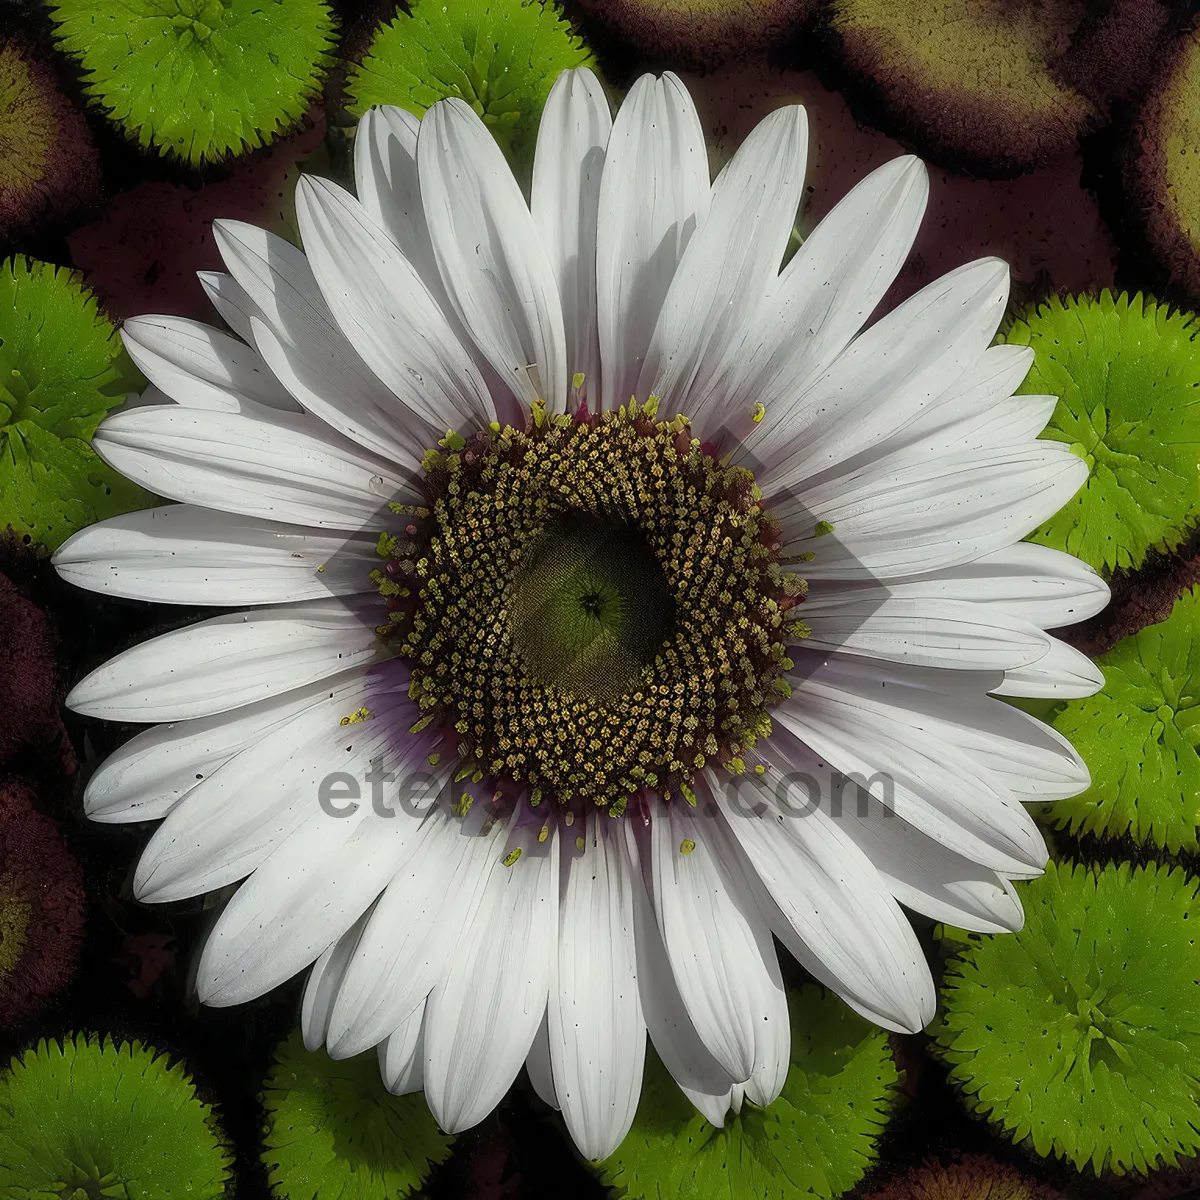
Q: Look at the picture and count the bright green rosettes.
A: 9